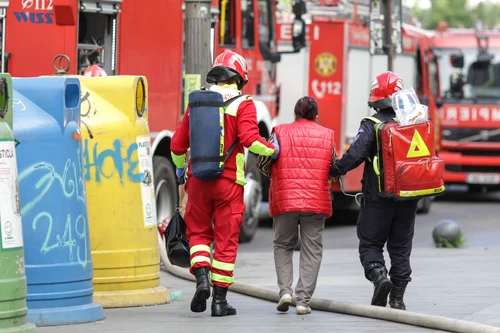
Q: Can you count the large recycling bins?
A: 3